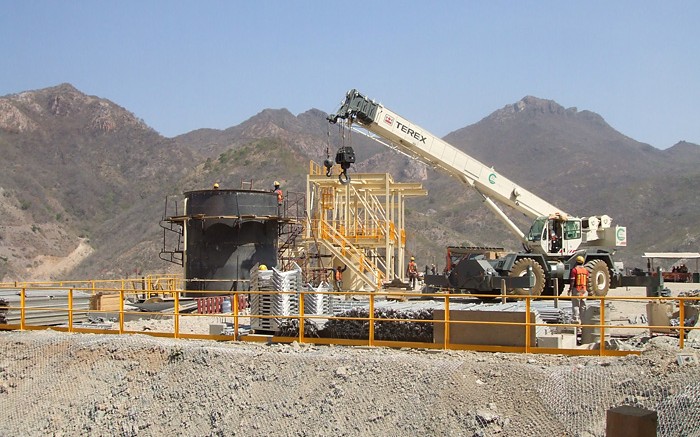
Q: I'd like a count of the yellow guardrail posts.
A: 11